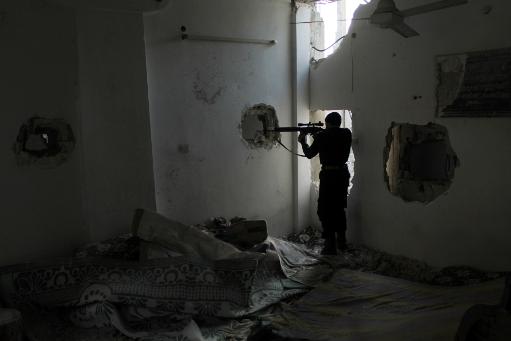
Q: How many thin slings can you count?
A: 1